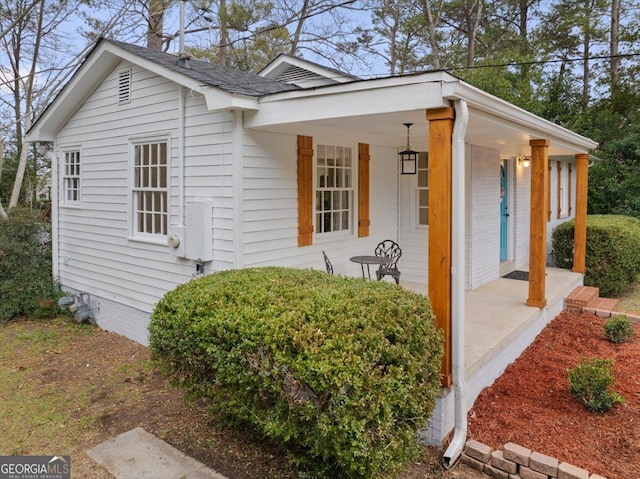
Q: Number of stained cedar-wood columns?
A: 3